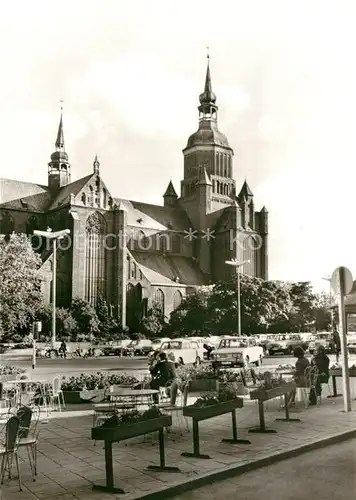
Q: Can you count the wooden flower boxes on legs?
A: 4